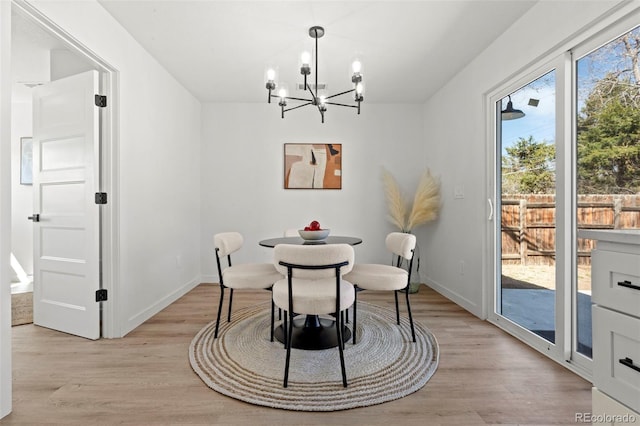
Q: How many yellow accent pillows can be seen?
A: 0